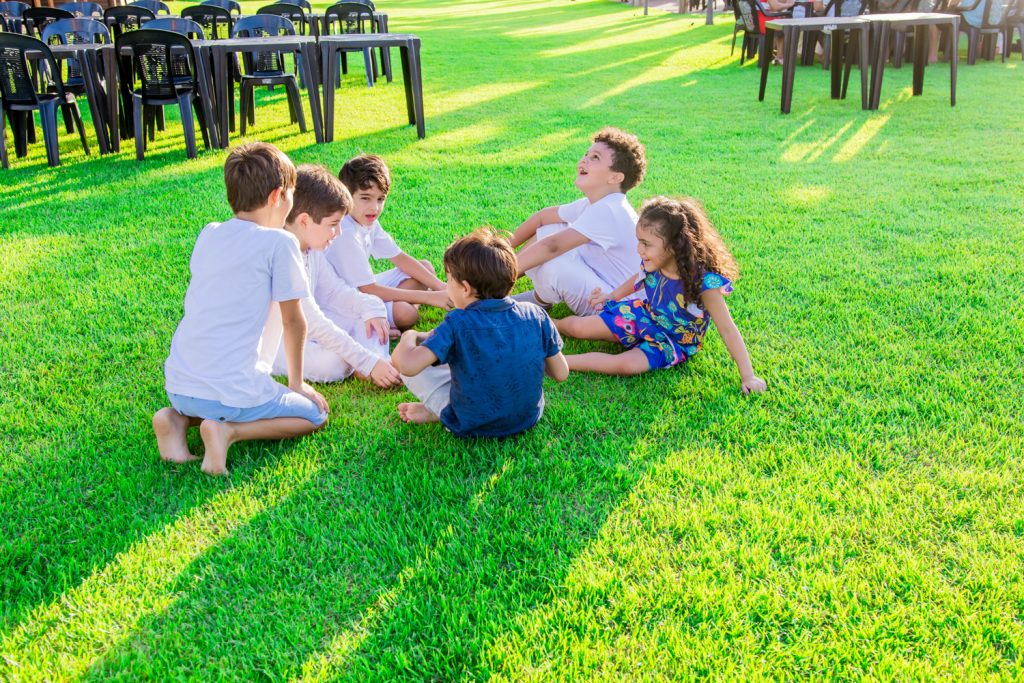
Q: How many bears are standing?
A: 0